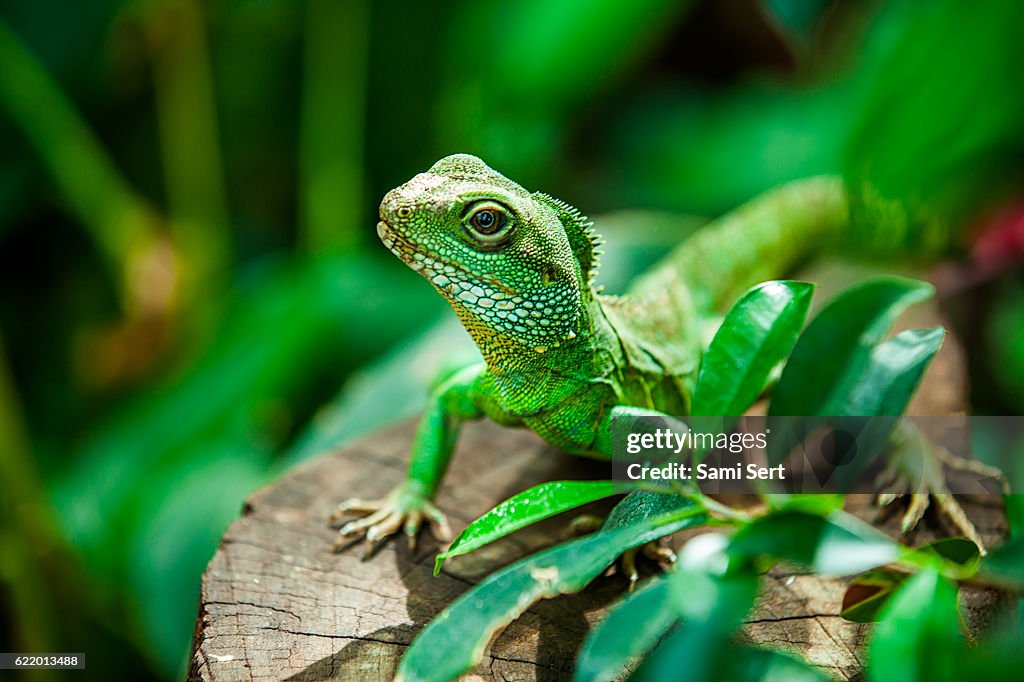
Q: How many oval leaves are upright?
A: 3